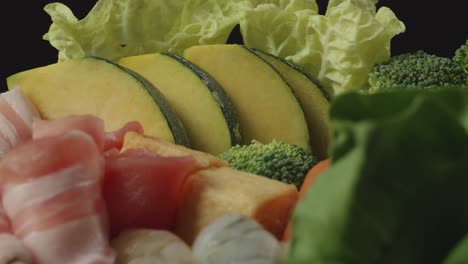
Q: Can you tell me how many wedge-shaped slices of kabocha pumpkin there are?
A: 4